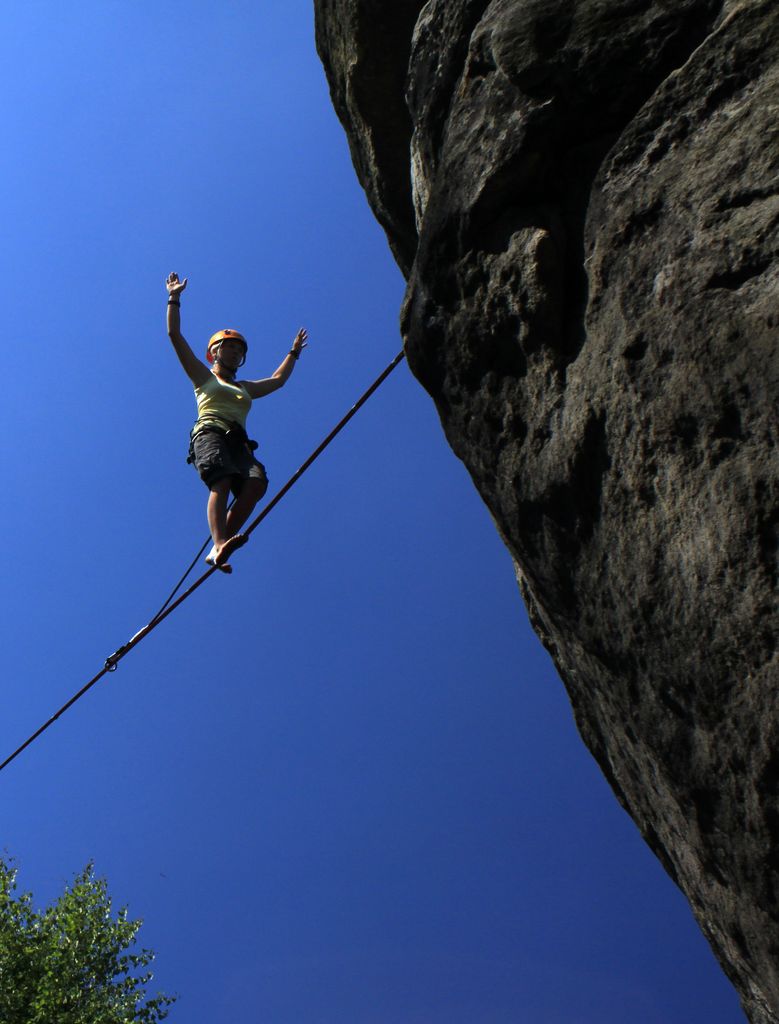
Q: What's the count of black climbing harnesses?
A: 1